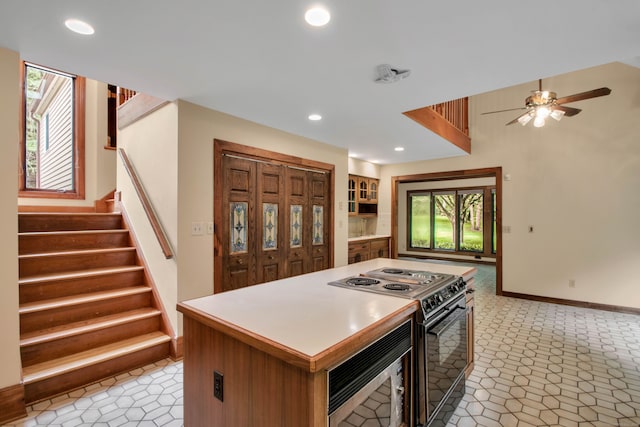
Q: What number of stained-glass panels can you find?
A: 4